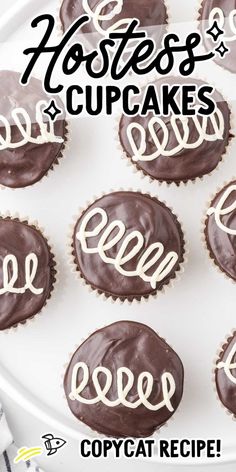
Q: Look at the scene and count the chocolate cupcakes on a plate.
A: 9